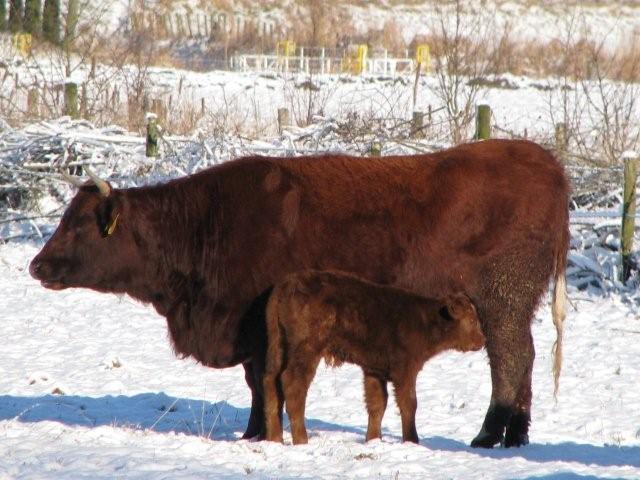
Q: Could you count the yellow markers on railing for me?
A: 3